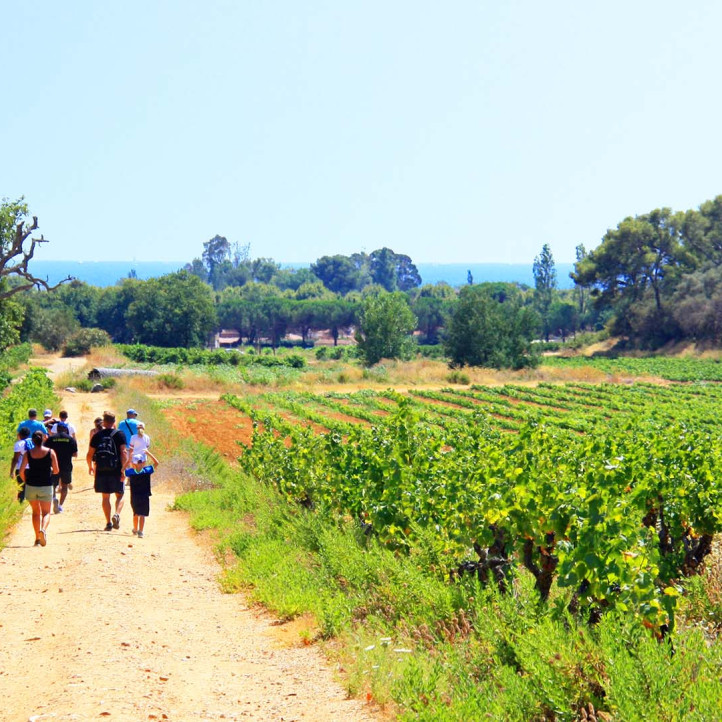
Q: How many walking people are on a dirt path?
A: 11